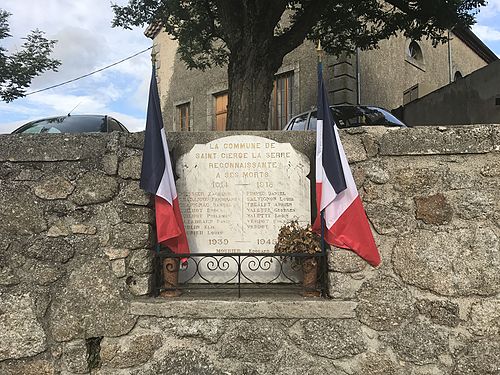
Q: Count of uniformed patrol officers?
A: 0